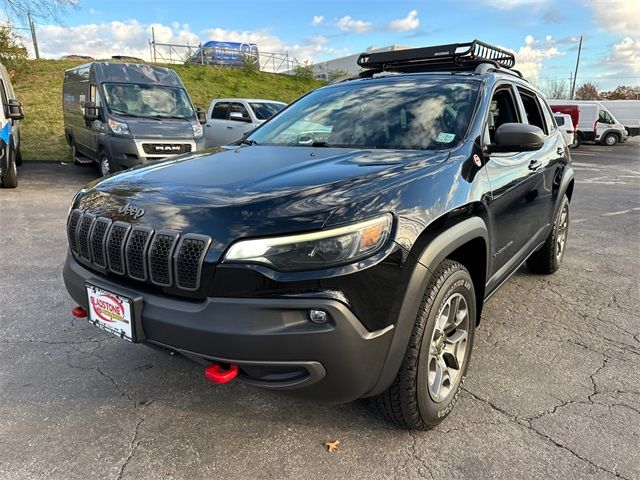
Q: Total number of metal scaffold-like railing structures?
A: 1